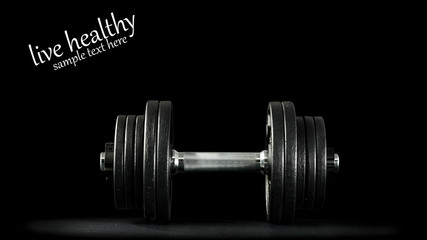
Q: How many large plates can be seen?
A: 4